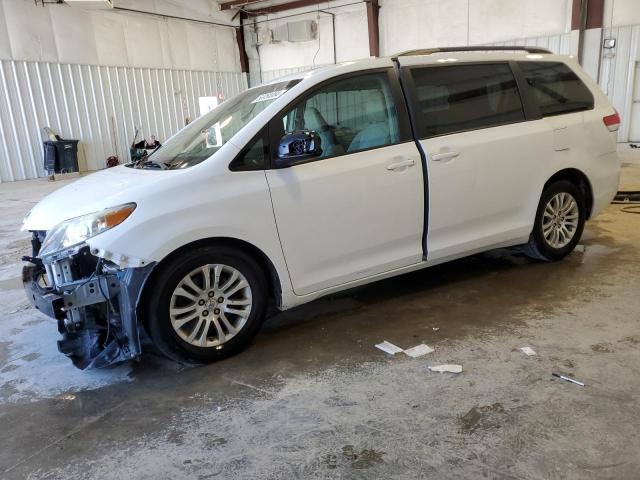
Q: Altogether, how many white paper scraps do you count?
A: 4